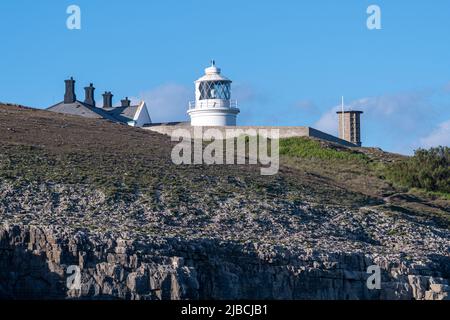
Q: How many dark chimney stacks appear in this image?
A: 4